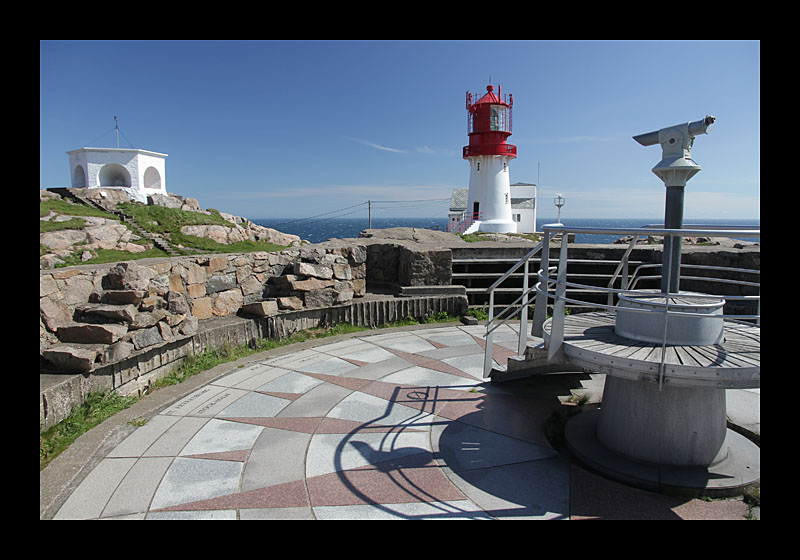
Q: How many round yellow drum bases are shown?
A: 0